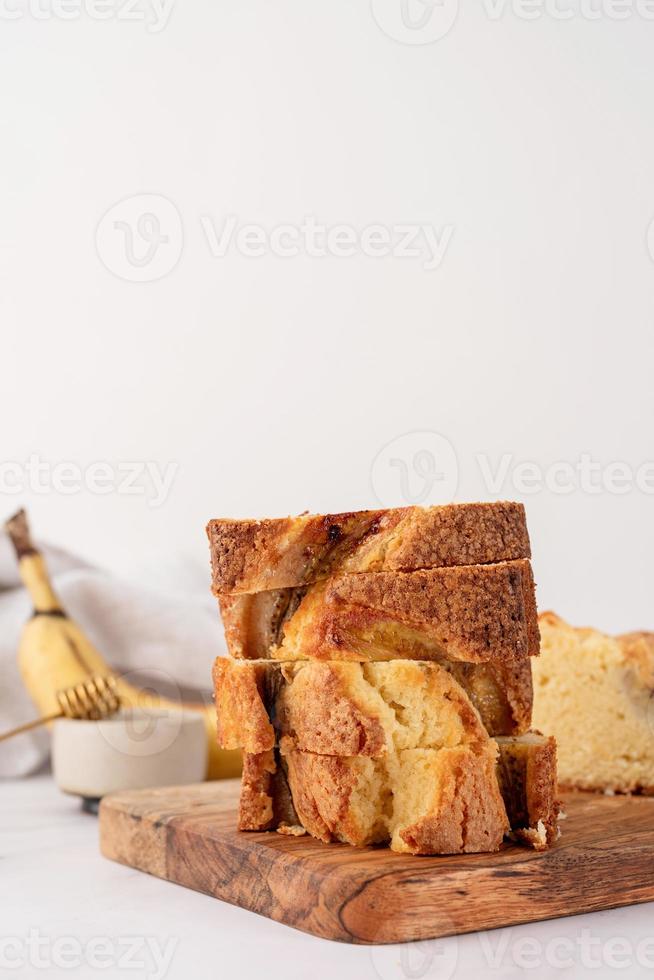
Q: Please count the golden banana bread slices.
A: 4